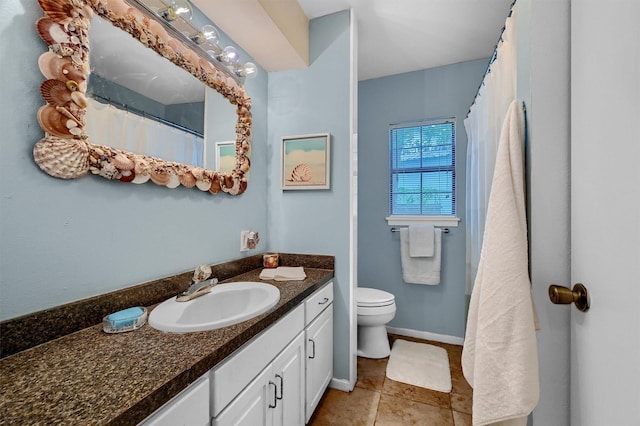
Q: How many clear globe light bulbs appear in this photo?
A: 4